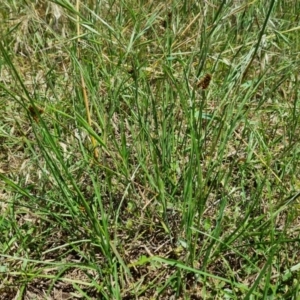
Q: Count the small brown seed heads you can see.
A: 2